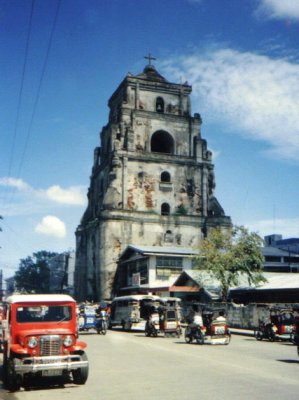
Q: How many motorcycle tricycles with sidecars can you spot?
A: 4